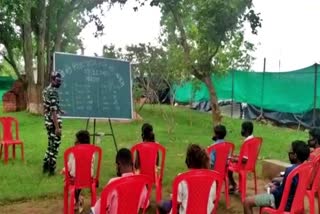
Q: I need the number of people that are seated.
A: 8